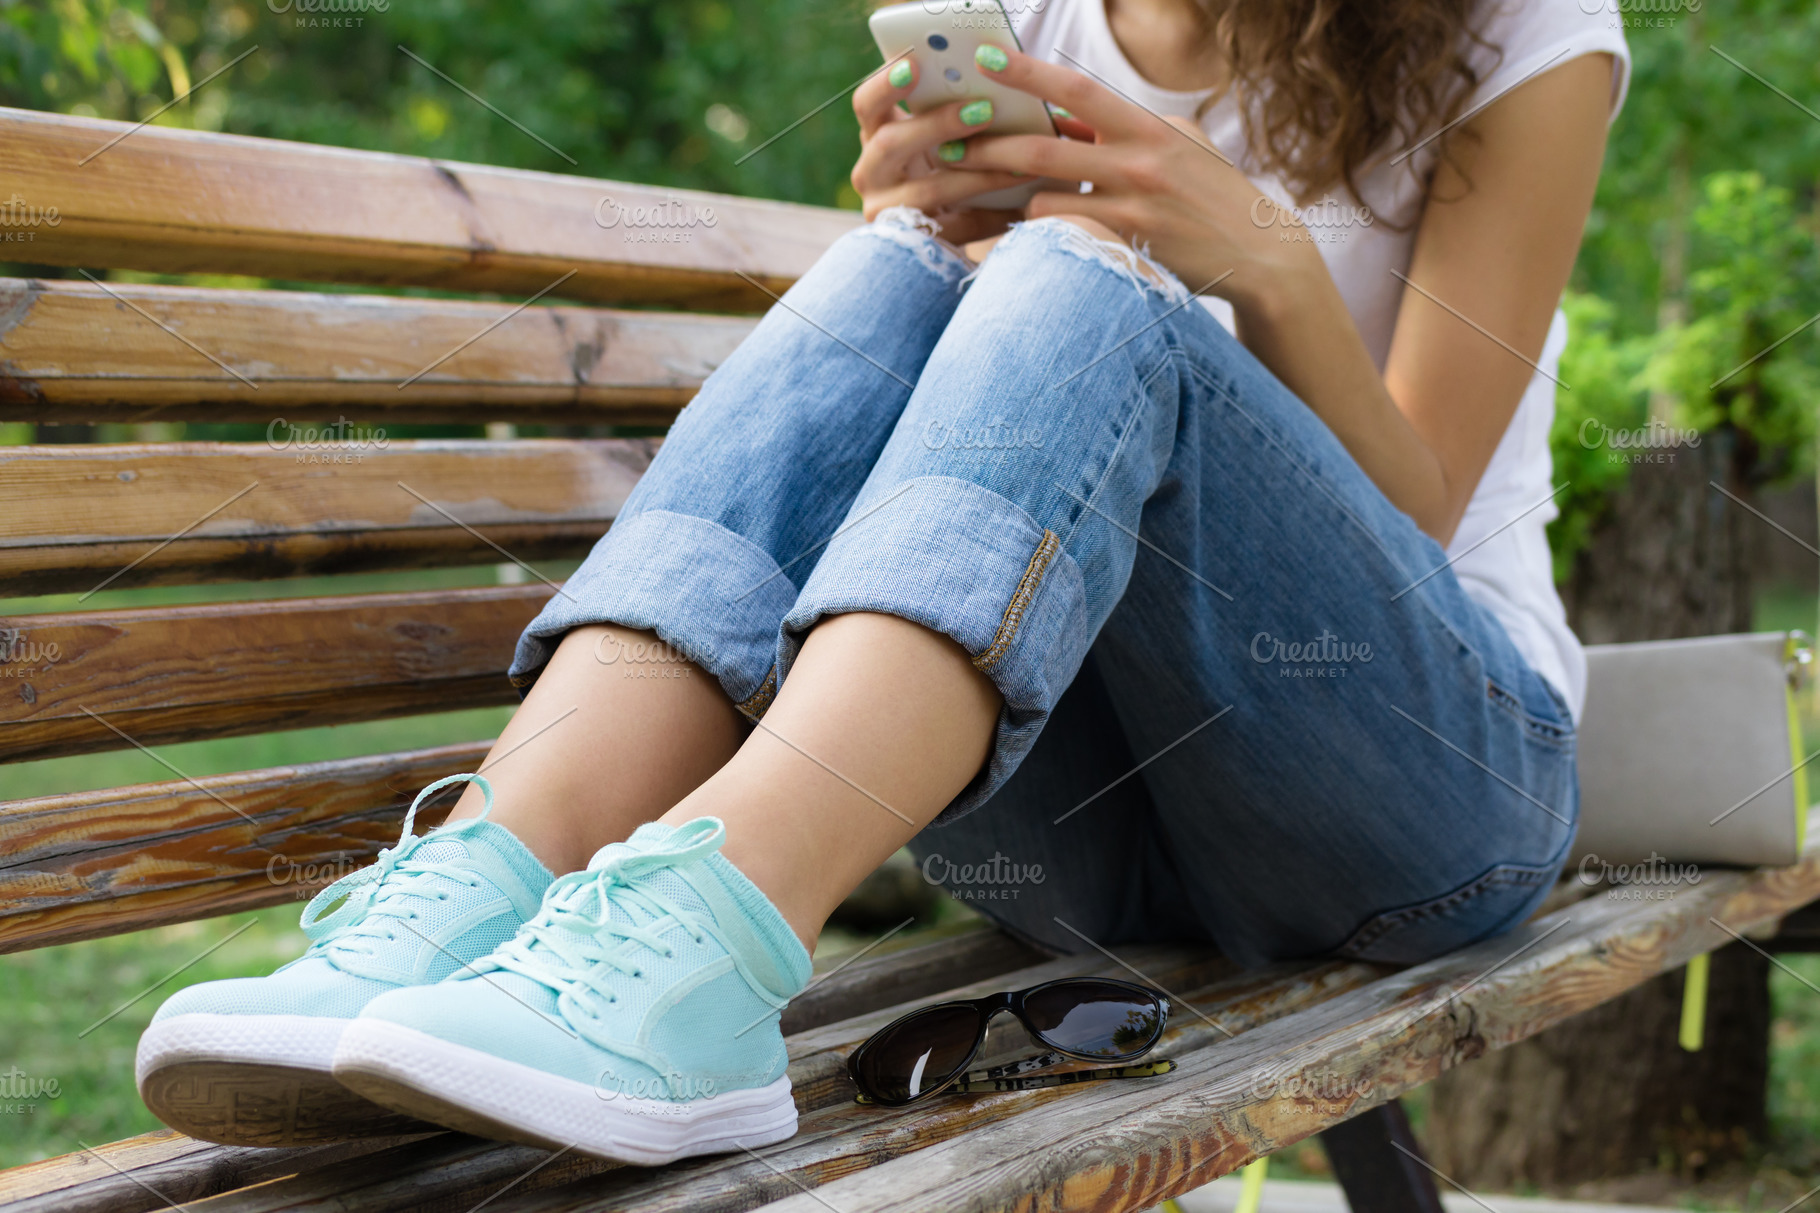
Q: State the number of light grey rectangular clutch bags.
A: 1